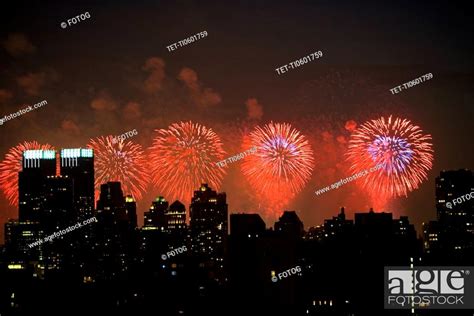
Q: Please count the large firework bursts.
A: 5